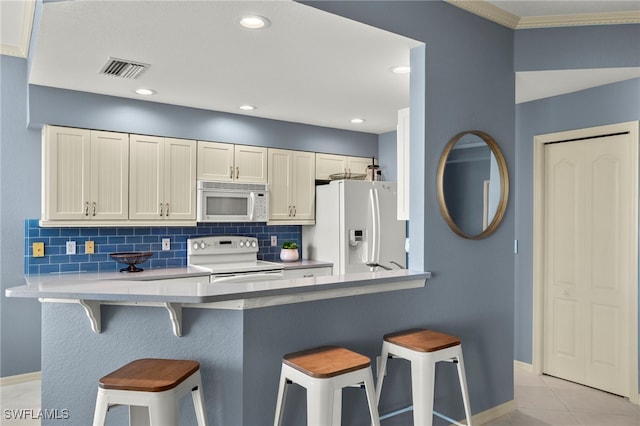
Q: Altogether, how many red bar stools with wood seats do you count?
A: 0